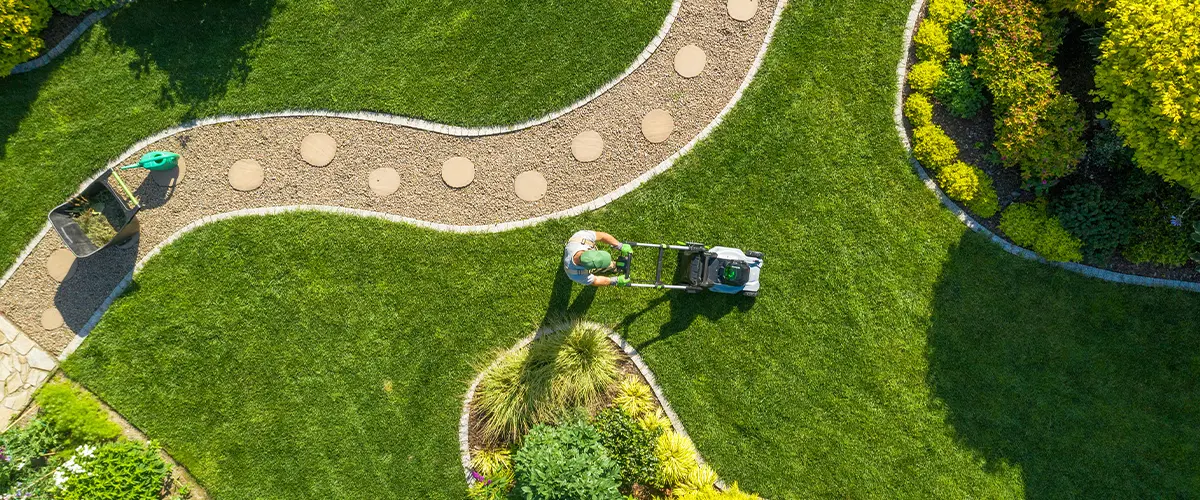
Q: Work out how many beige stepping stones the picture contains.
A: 12